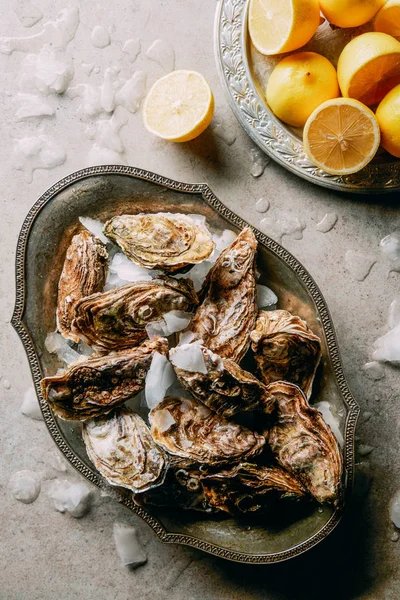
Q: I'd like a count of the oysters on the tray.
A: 12